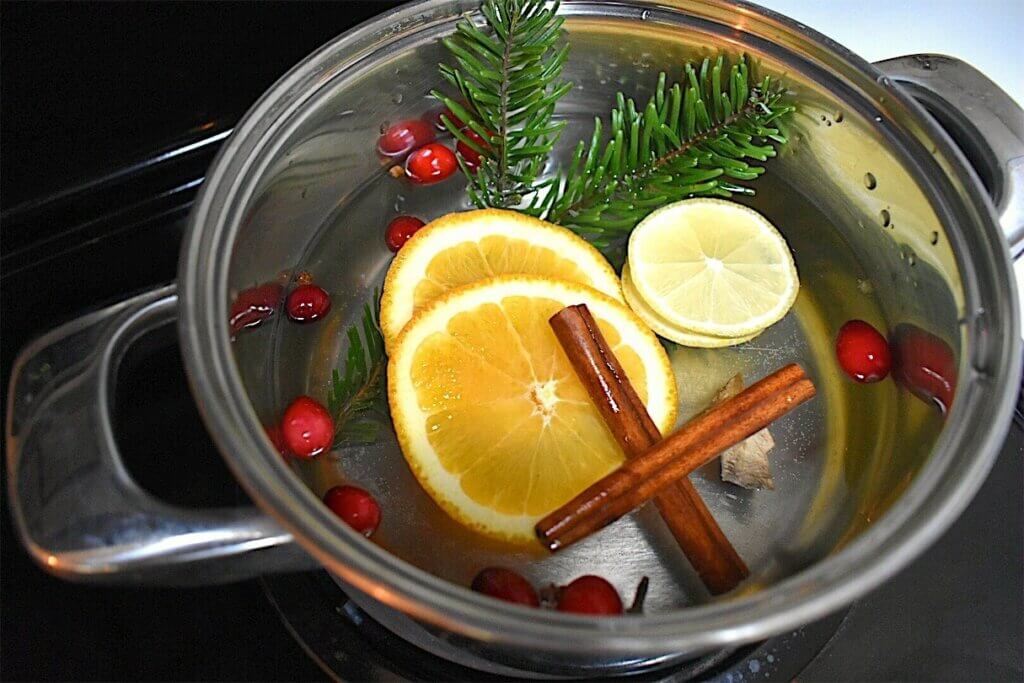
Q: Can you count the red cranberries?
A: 9